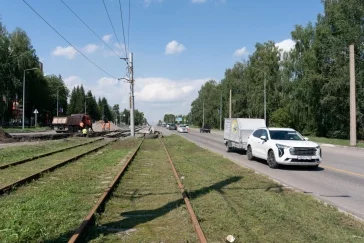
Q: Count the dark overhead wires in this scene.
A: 5